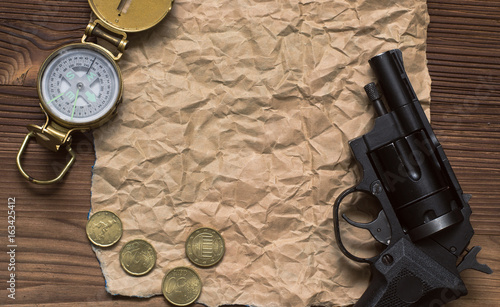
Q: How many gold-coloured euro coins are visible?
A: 4